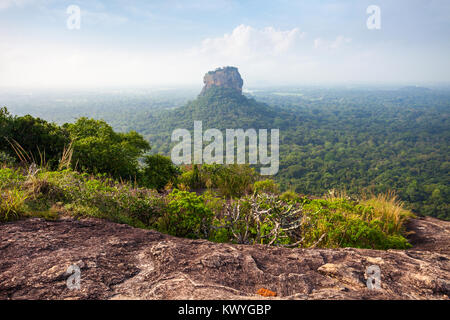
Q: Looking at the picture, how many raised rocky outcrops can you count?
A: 1